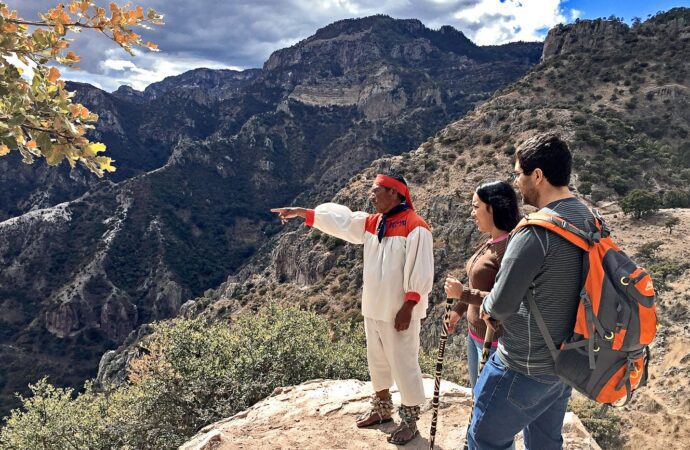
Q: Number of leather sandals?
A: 2